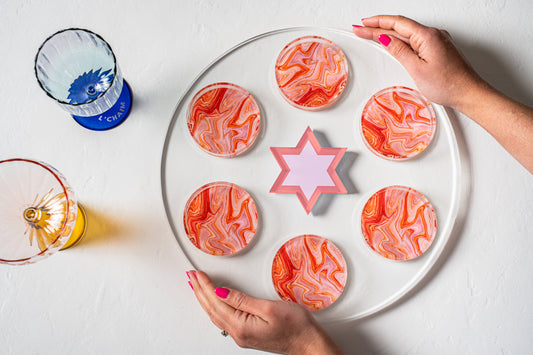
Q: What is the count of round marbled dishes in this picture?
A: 6